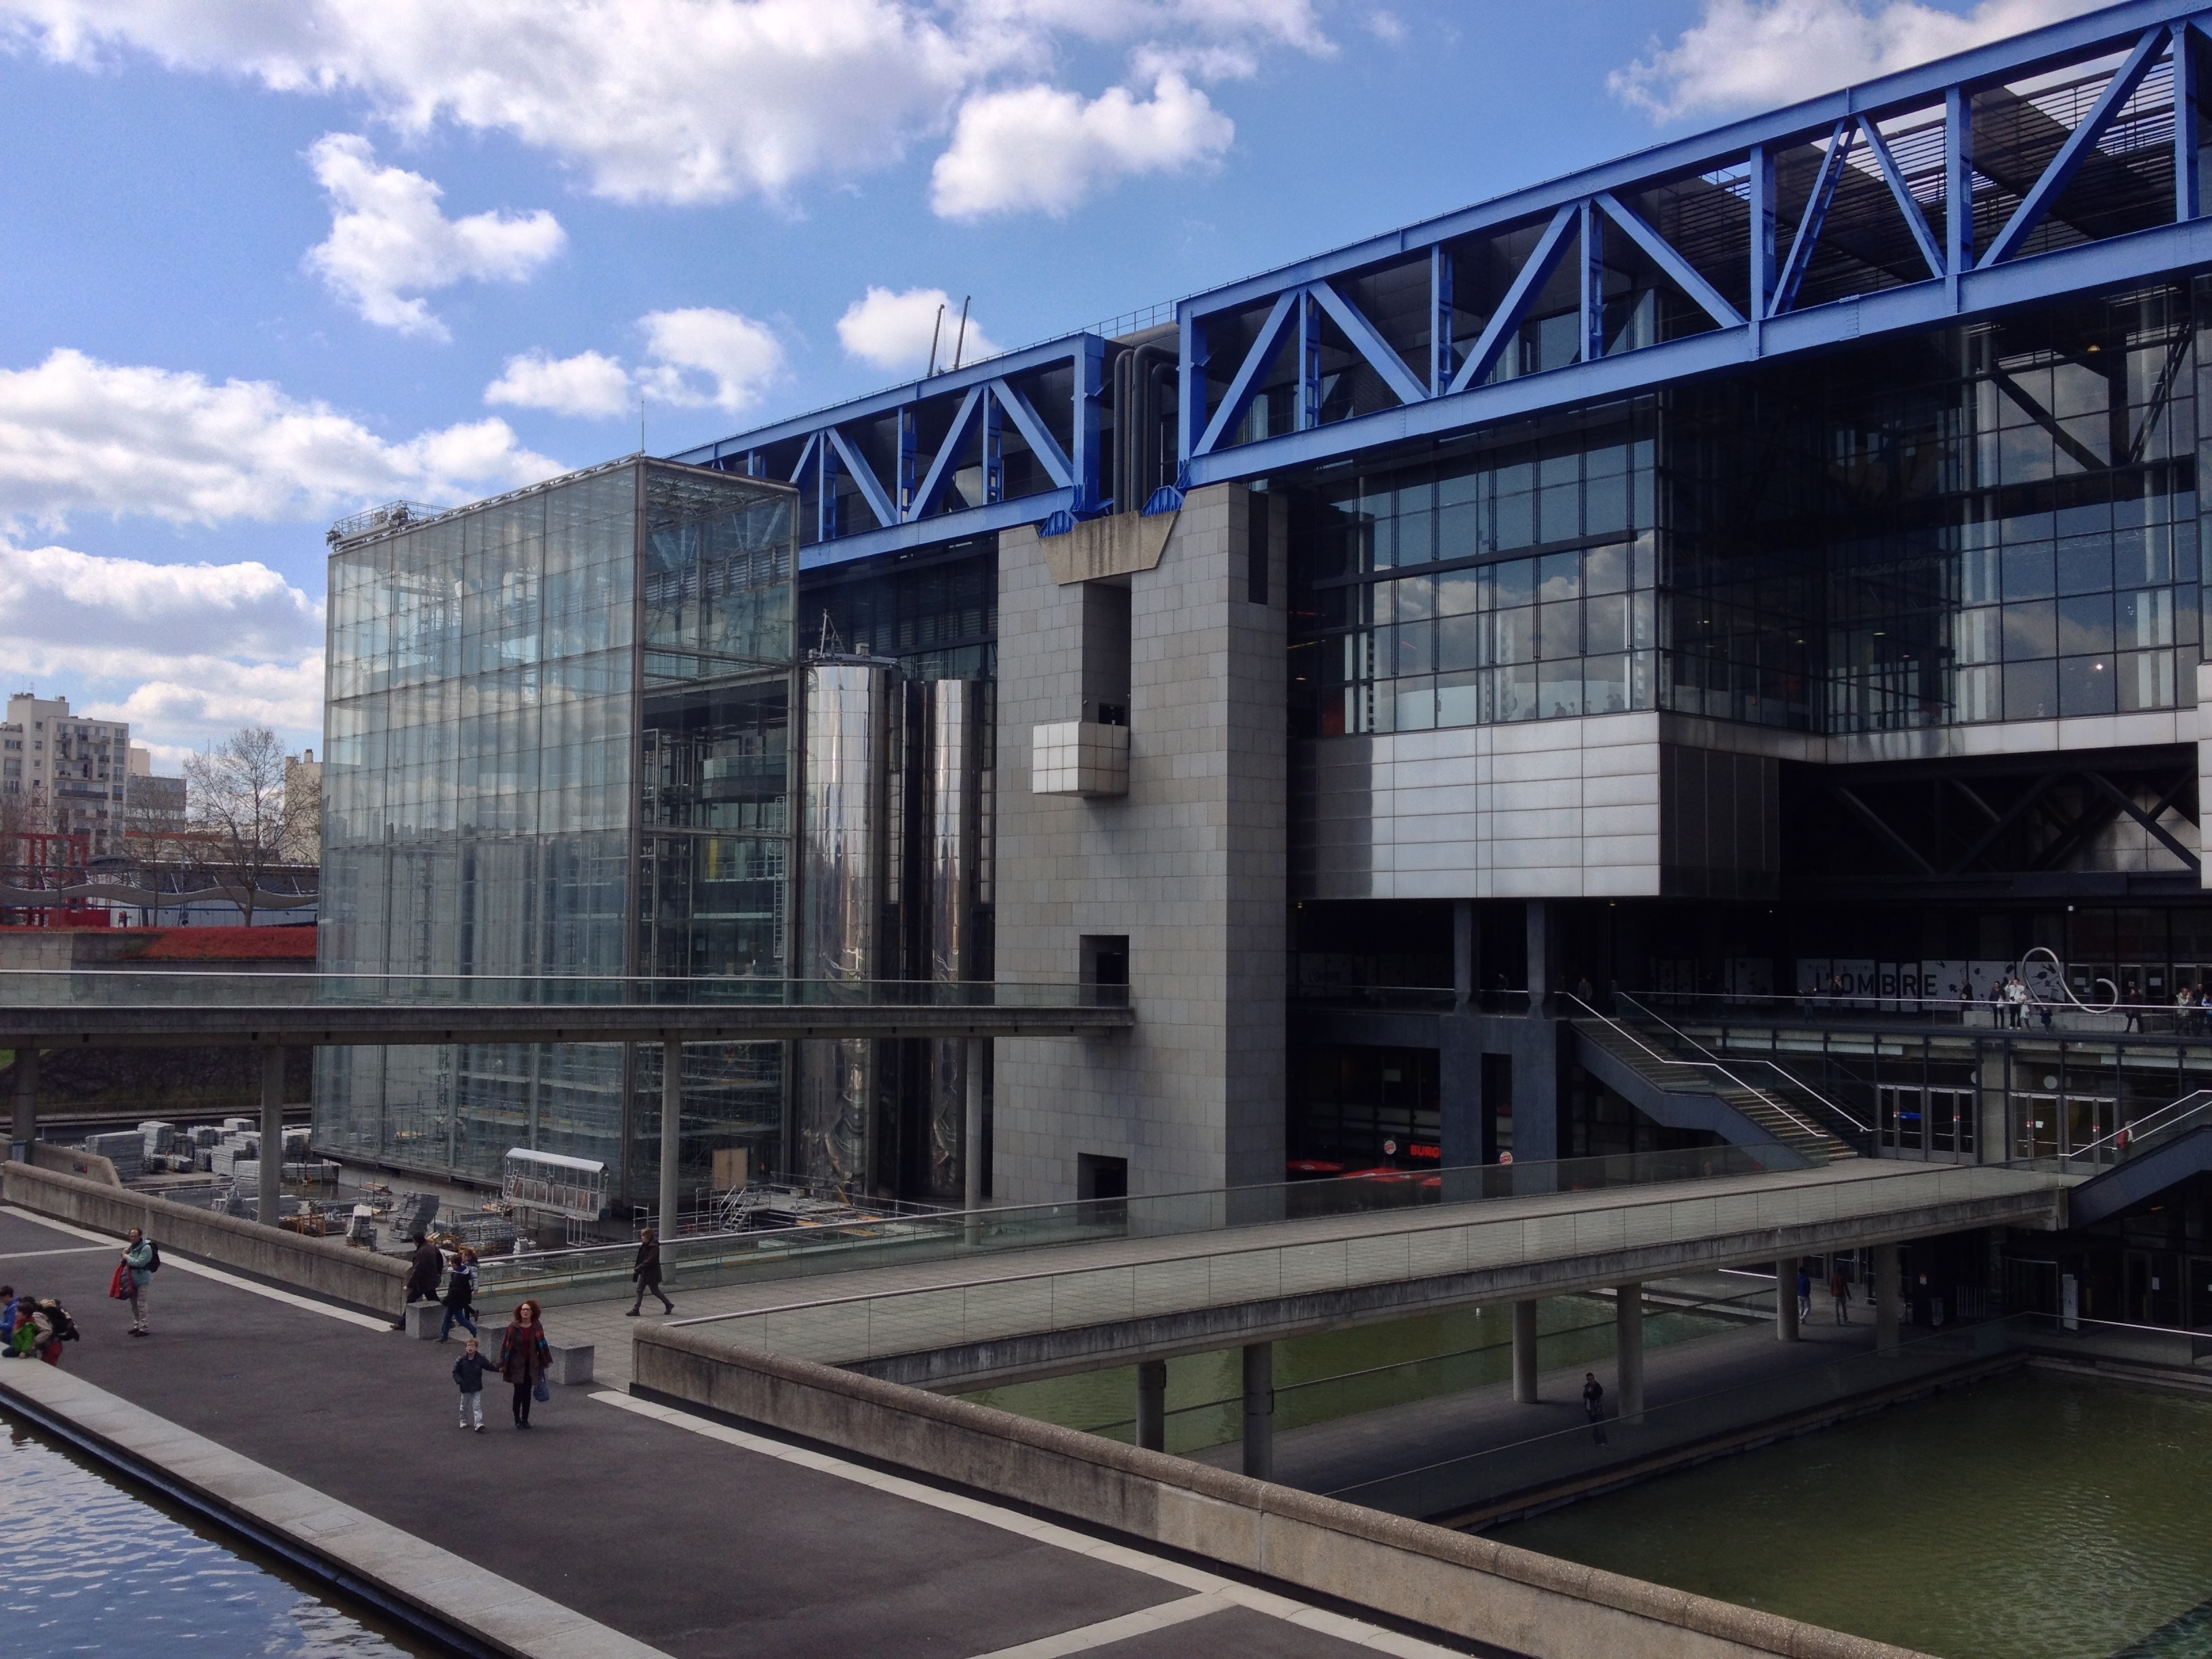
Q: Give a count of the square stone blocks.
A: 3